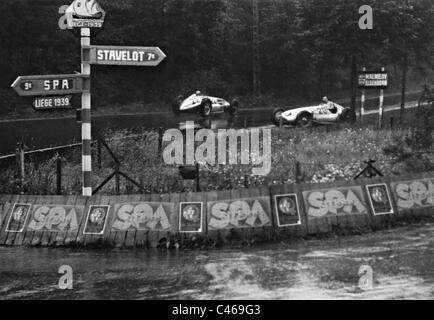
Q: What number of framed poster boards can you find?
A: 5